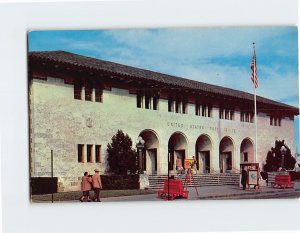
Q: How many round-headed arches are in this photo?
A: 5